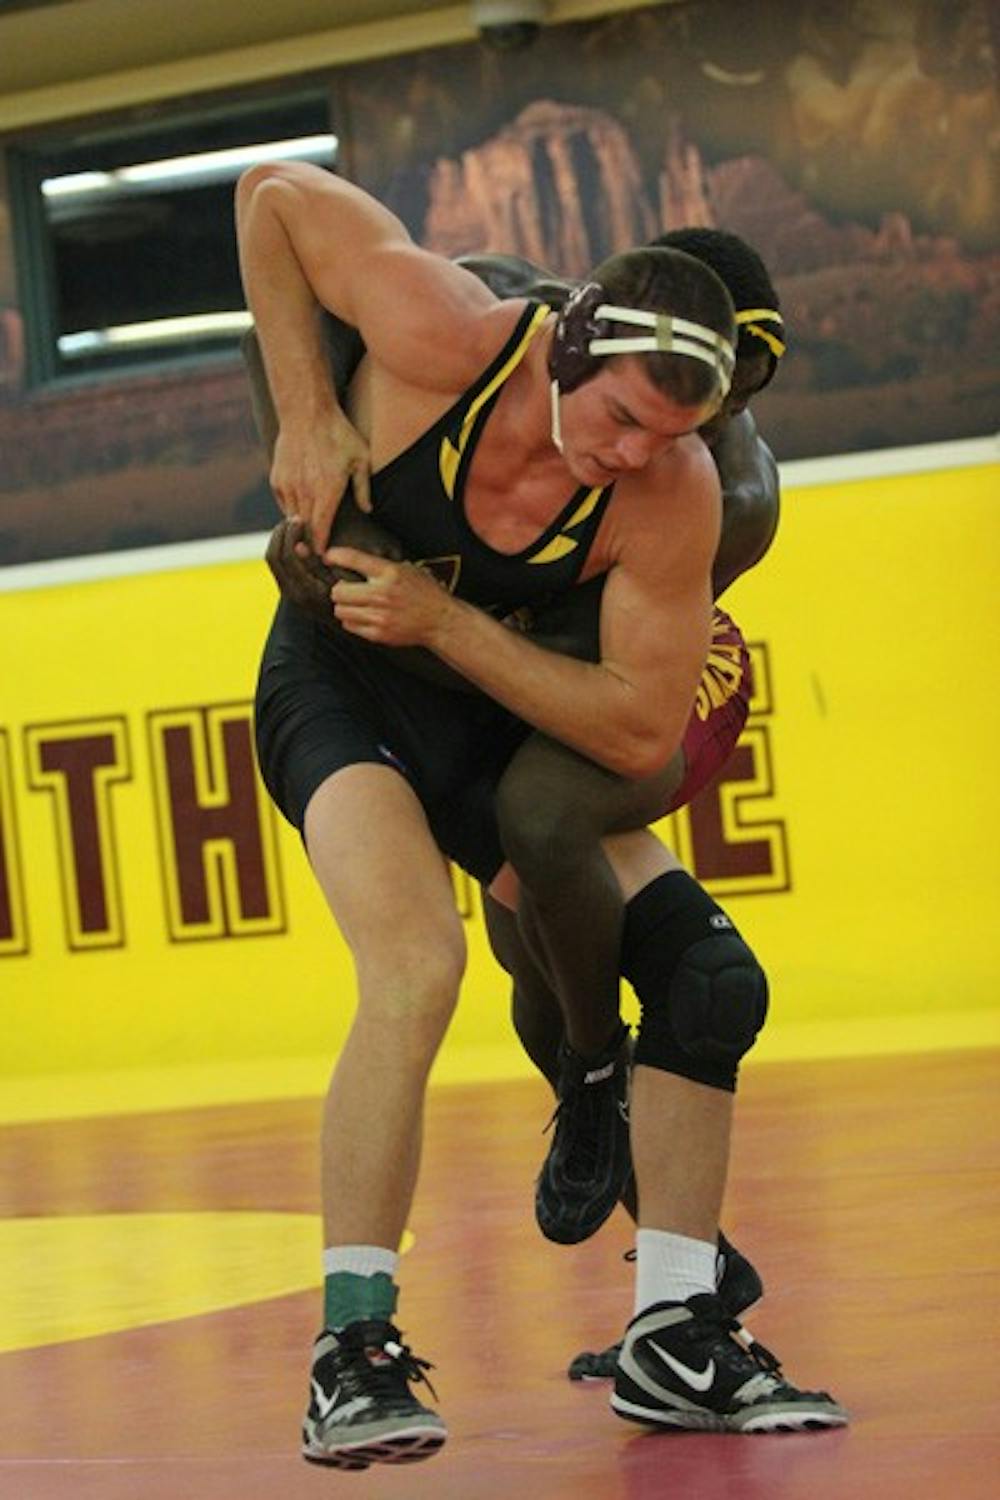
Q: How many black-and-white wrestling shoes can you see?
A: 2